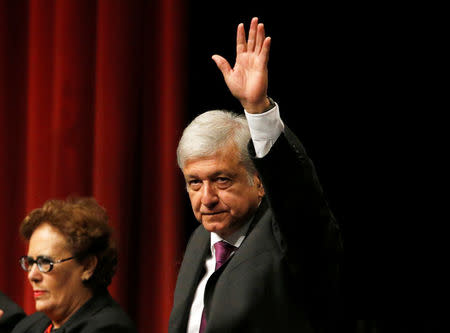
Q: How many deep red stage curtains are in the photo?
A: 1